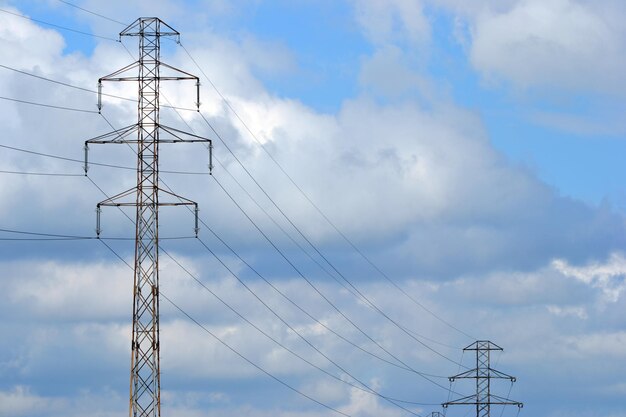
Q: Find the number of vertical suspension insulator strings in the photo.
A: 6